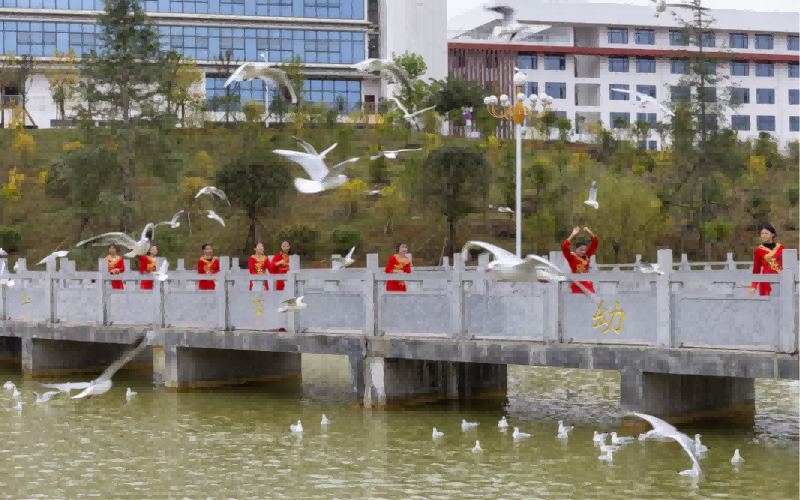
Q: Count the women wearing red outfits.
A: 8